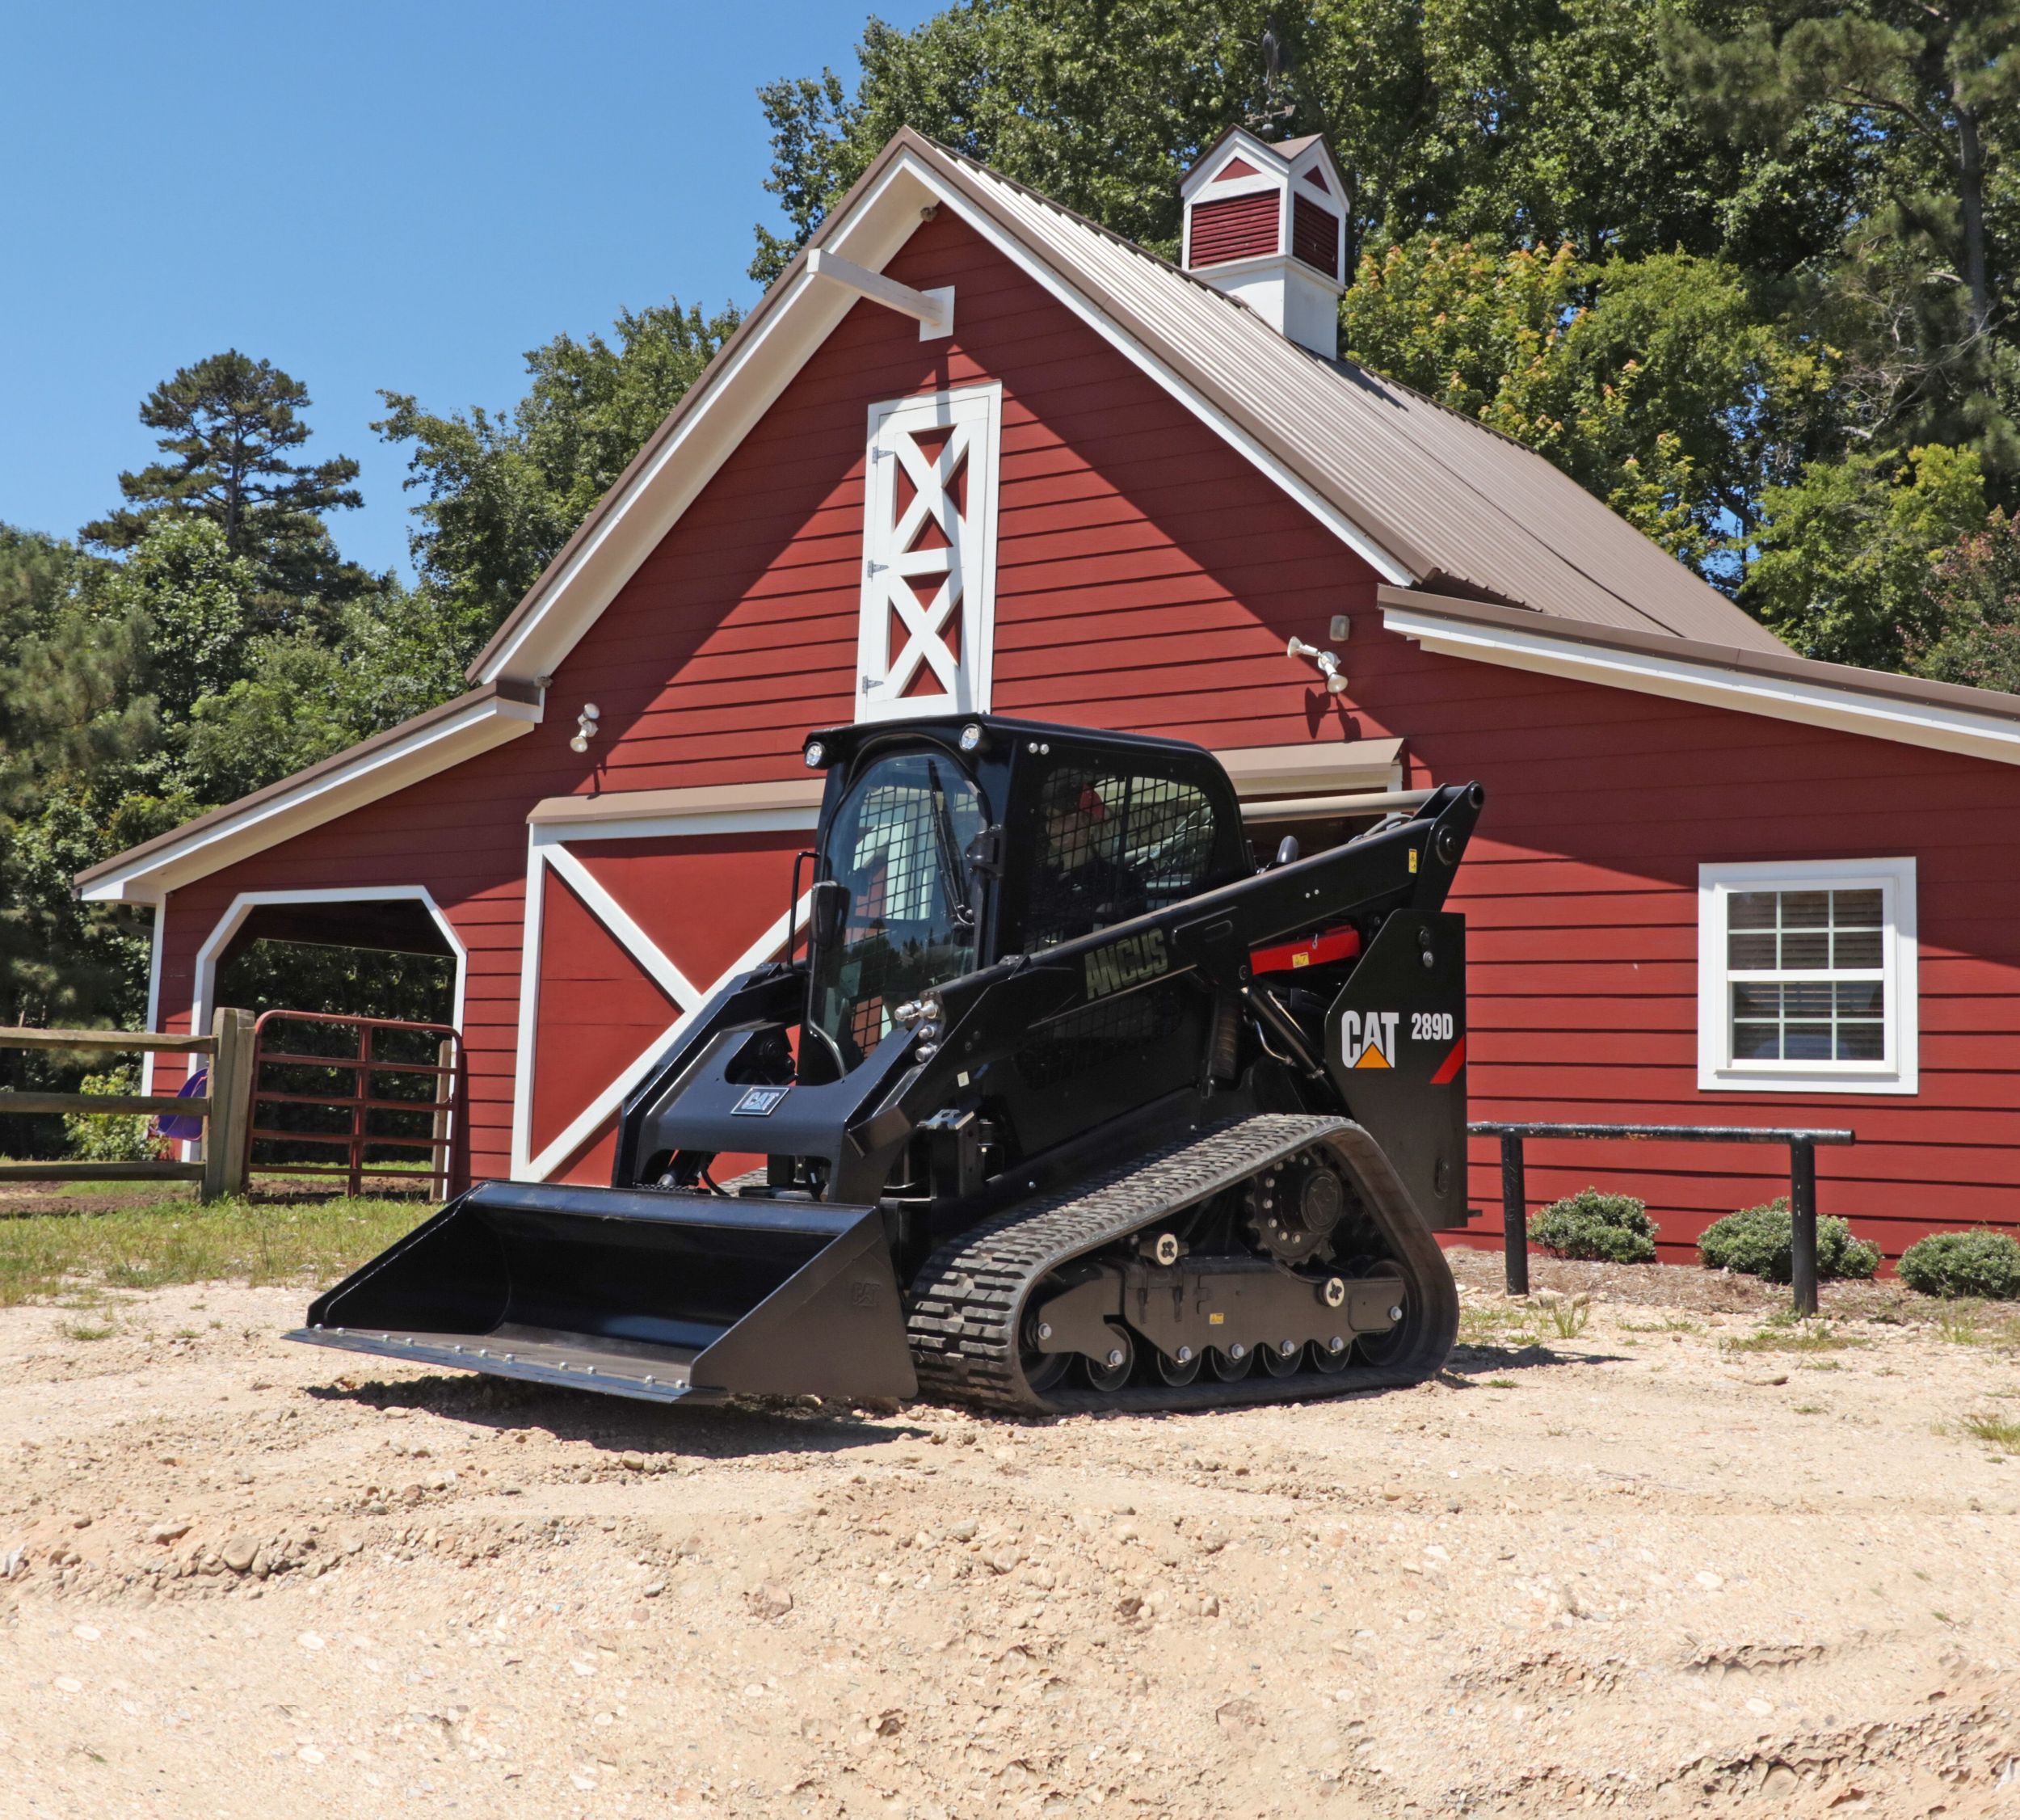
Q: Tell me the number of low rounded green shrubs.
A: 3